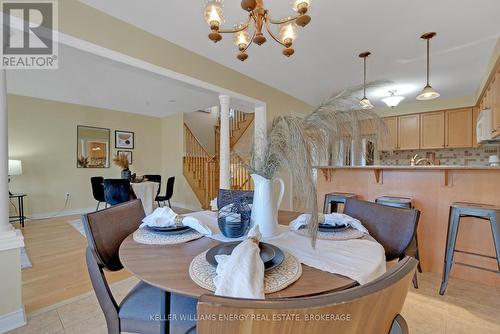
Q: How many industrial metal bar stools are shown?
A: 3